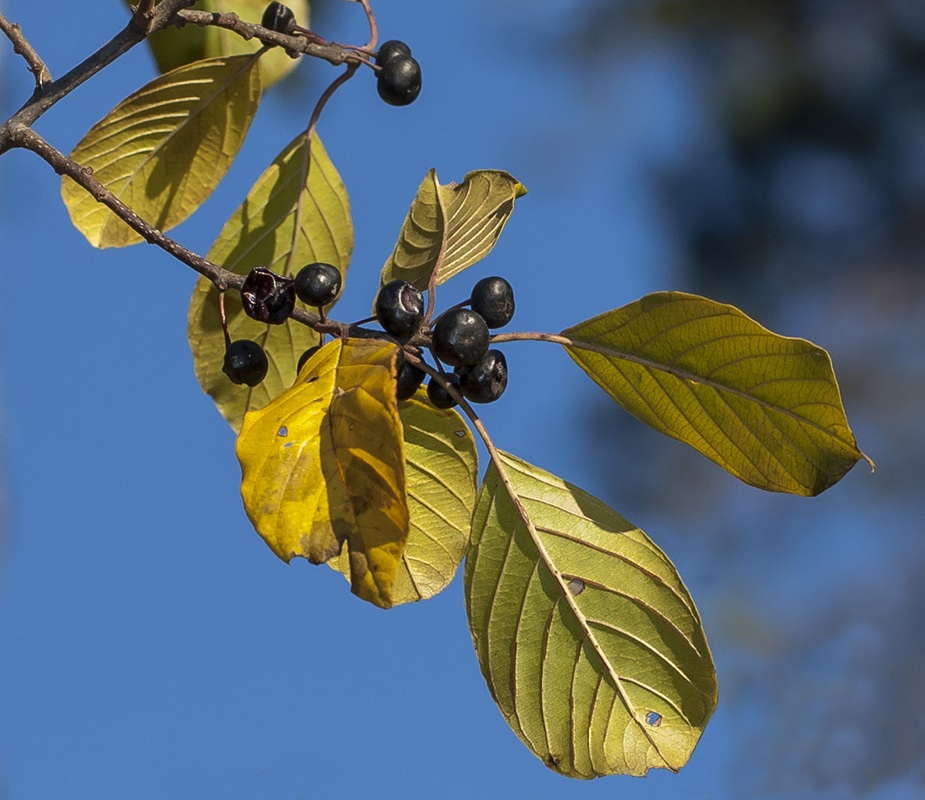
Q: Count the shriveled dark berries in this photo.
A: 1